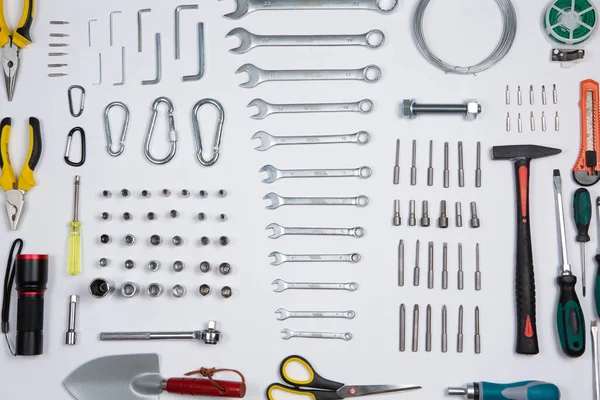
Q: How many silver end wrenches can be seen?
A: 12